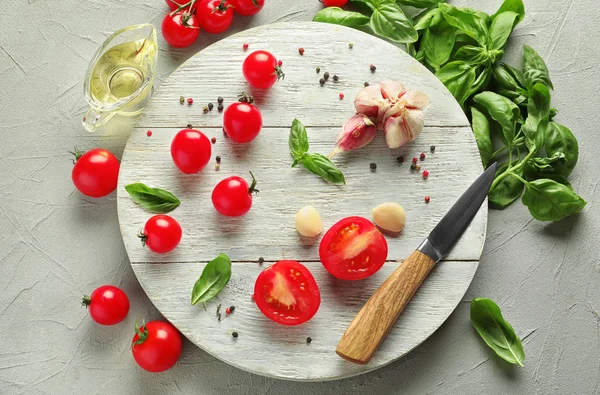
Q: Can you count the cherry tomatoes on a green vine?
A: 4